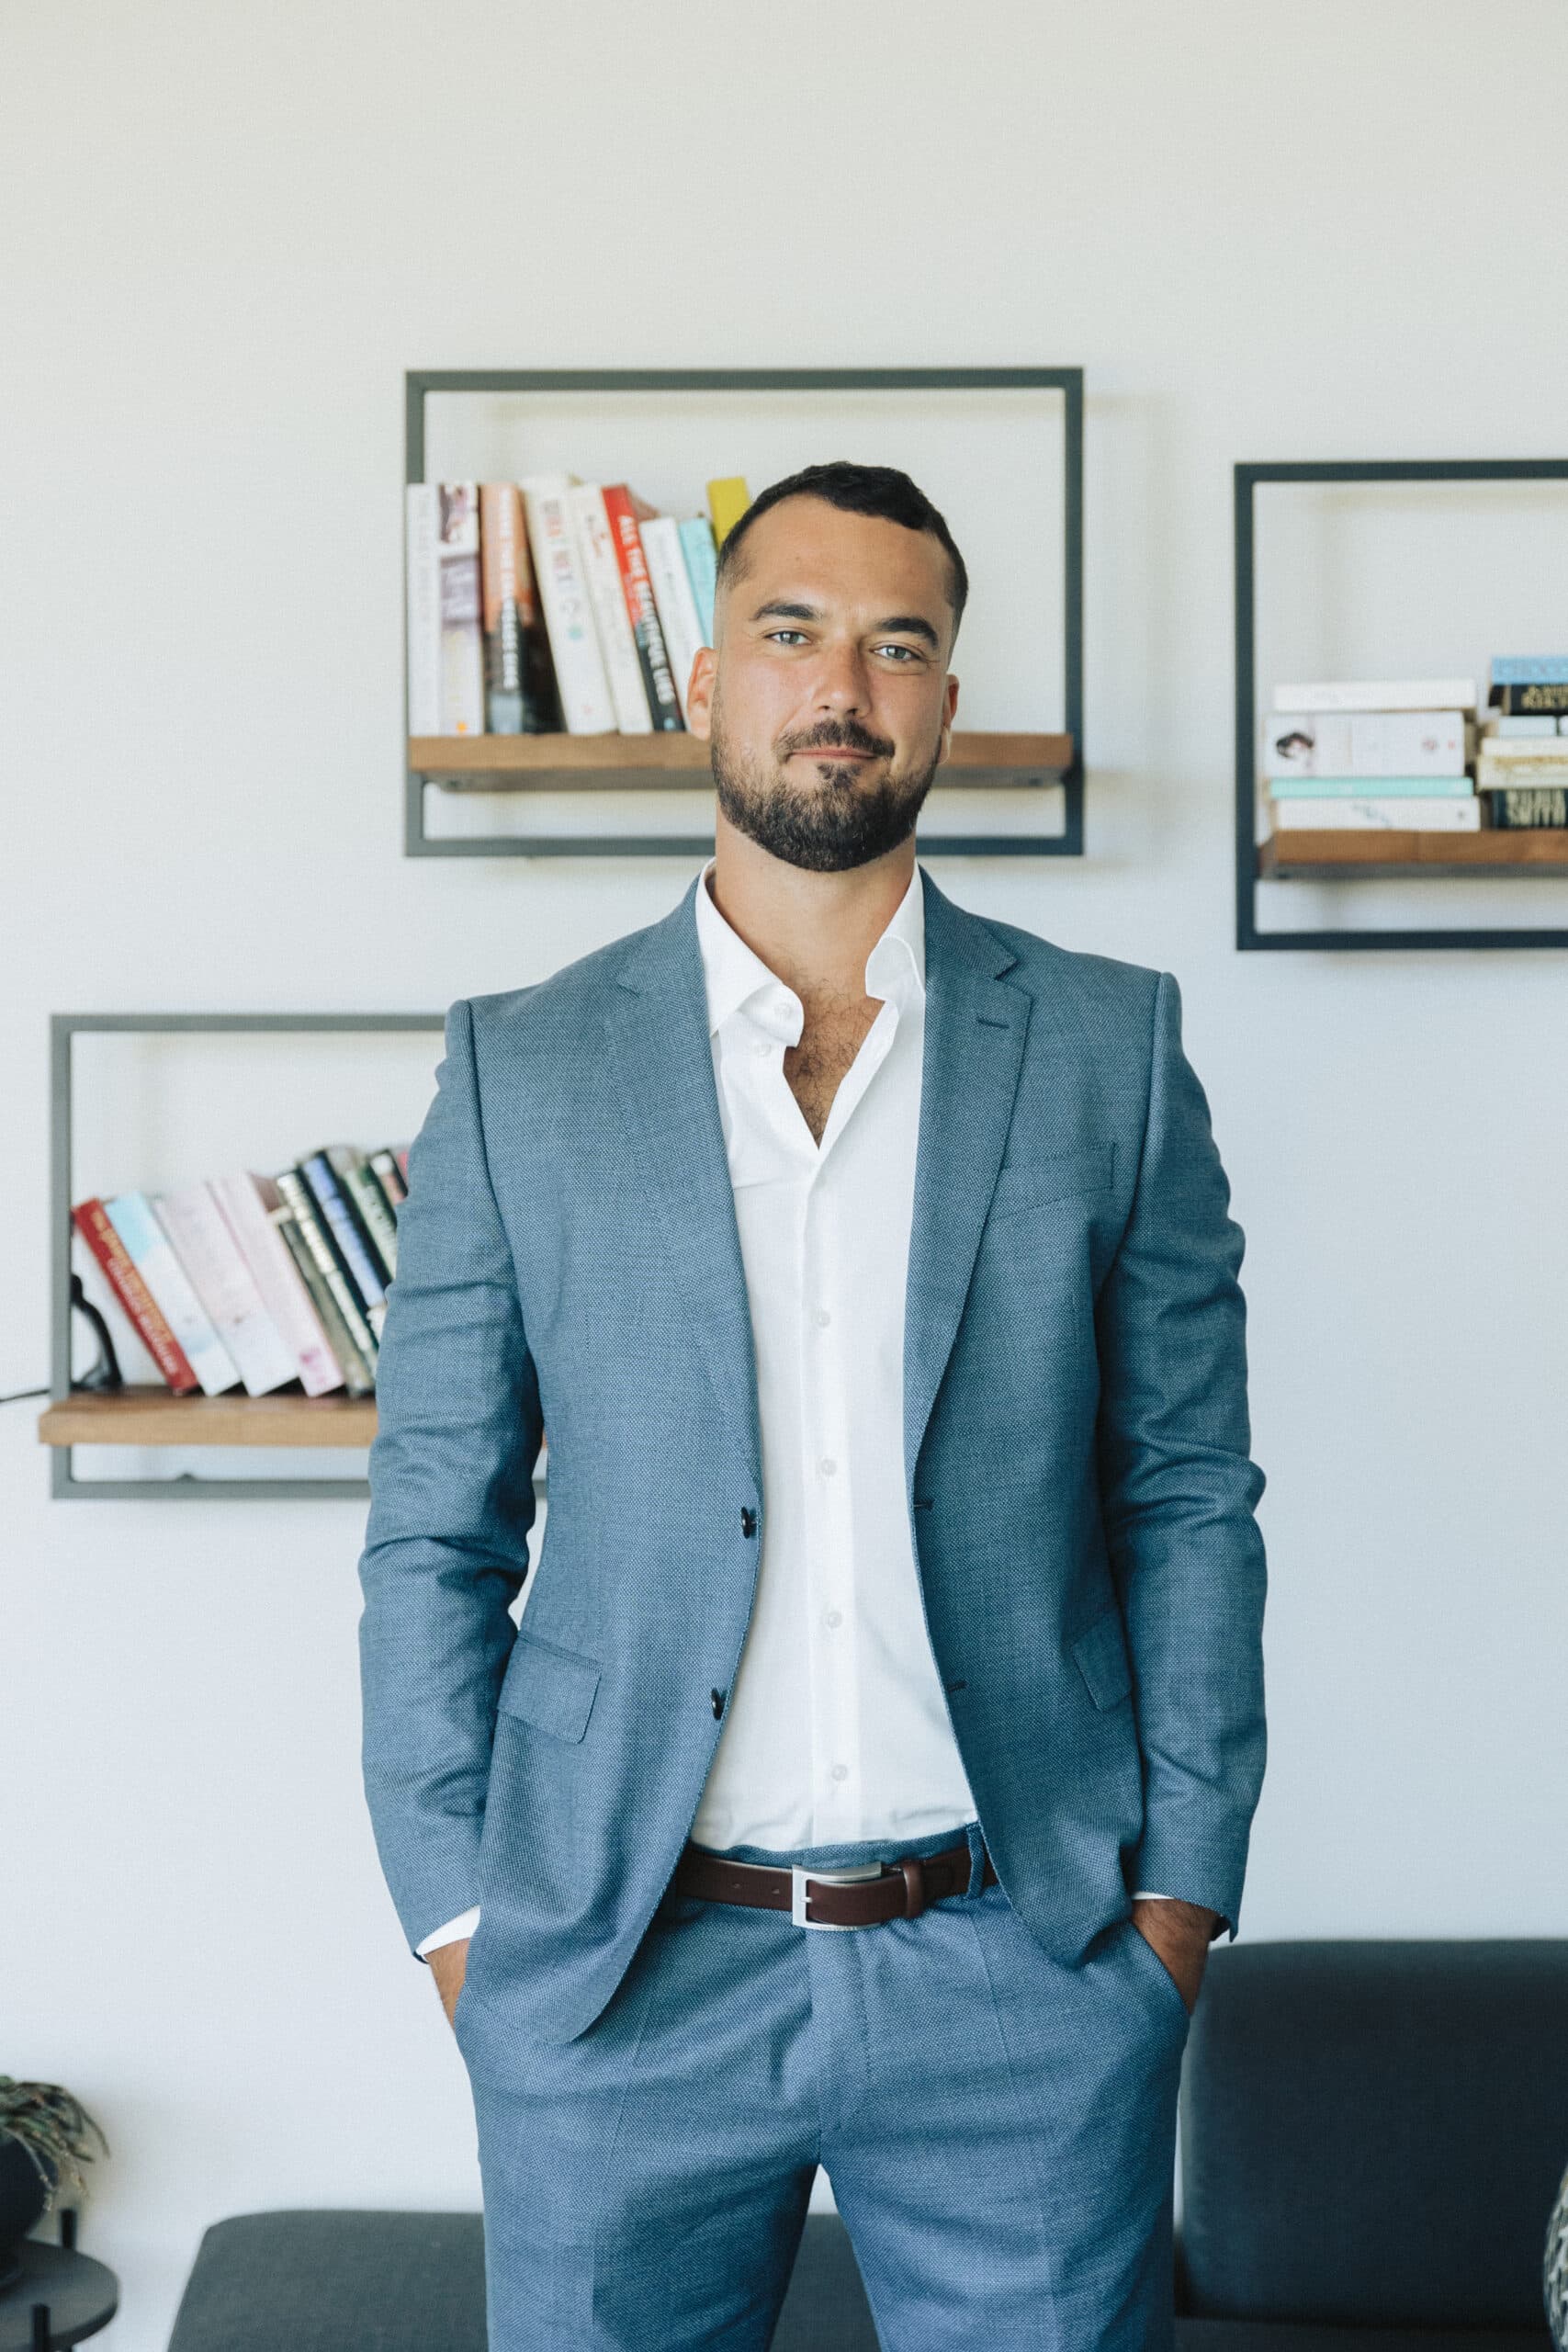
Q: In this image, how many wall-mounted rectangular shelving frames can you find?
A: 3